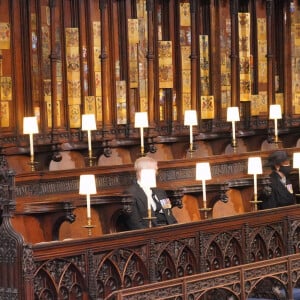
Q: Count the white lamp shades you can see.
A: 11